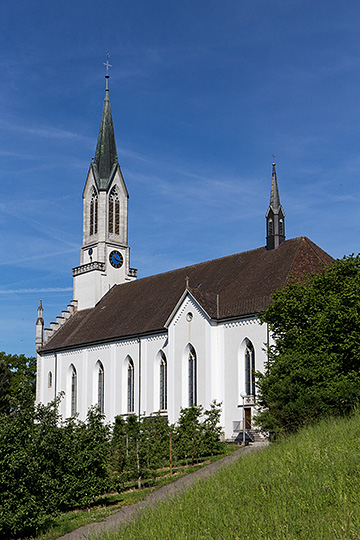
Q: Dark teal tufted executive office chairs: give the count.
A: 0